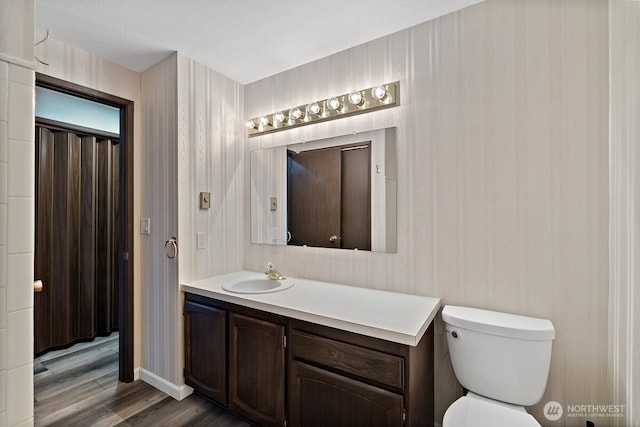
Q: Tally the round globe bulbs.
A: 8